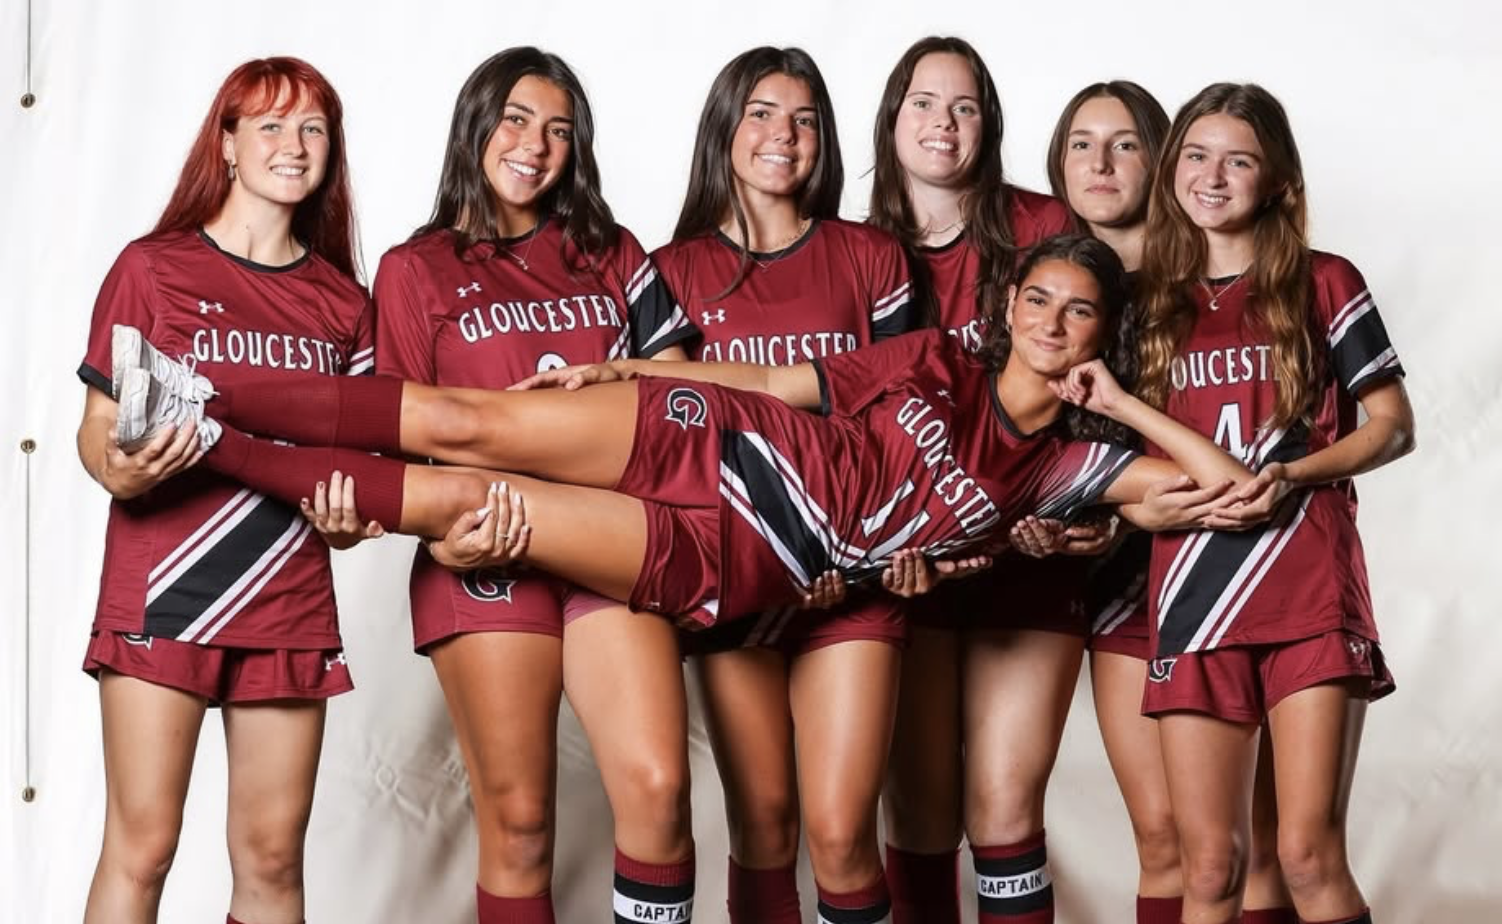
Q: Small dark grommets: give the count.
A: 3